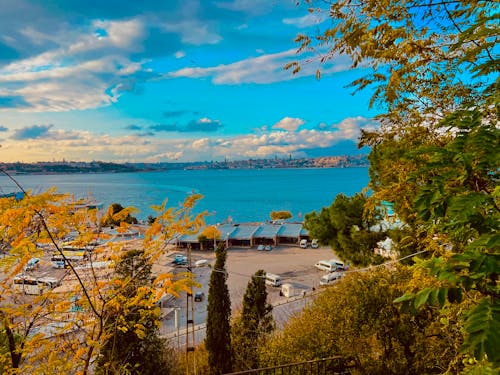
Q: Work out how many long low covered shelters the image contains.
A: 1